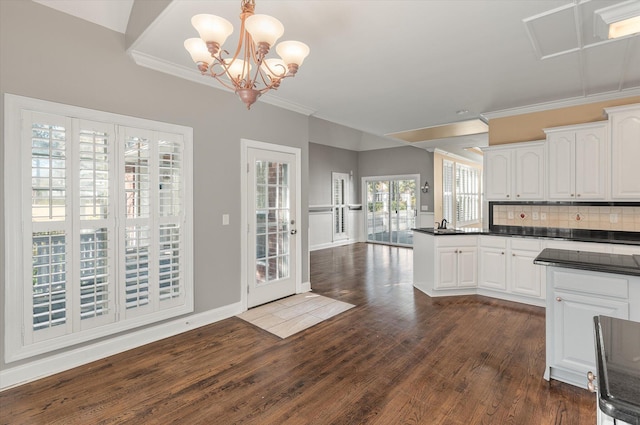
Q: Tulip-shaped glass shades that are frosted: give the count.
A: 6